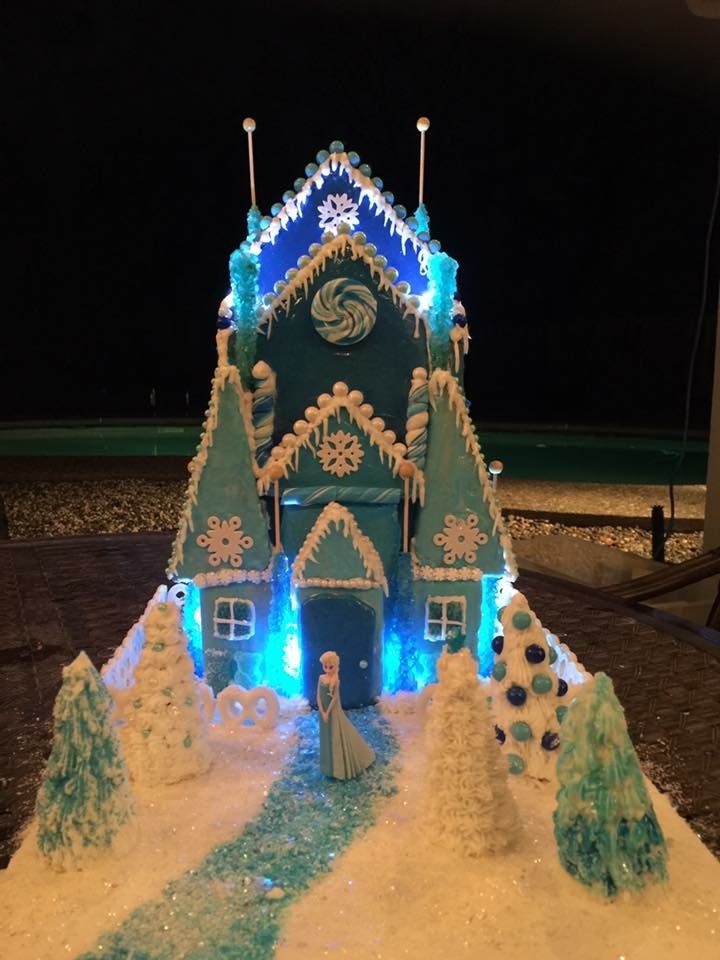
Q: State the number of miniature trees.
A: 5